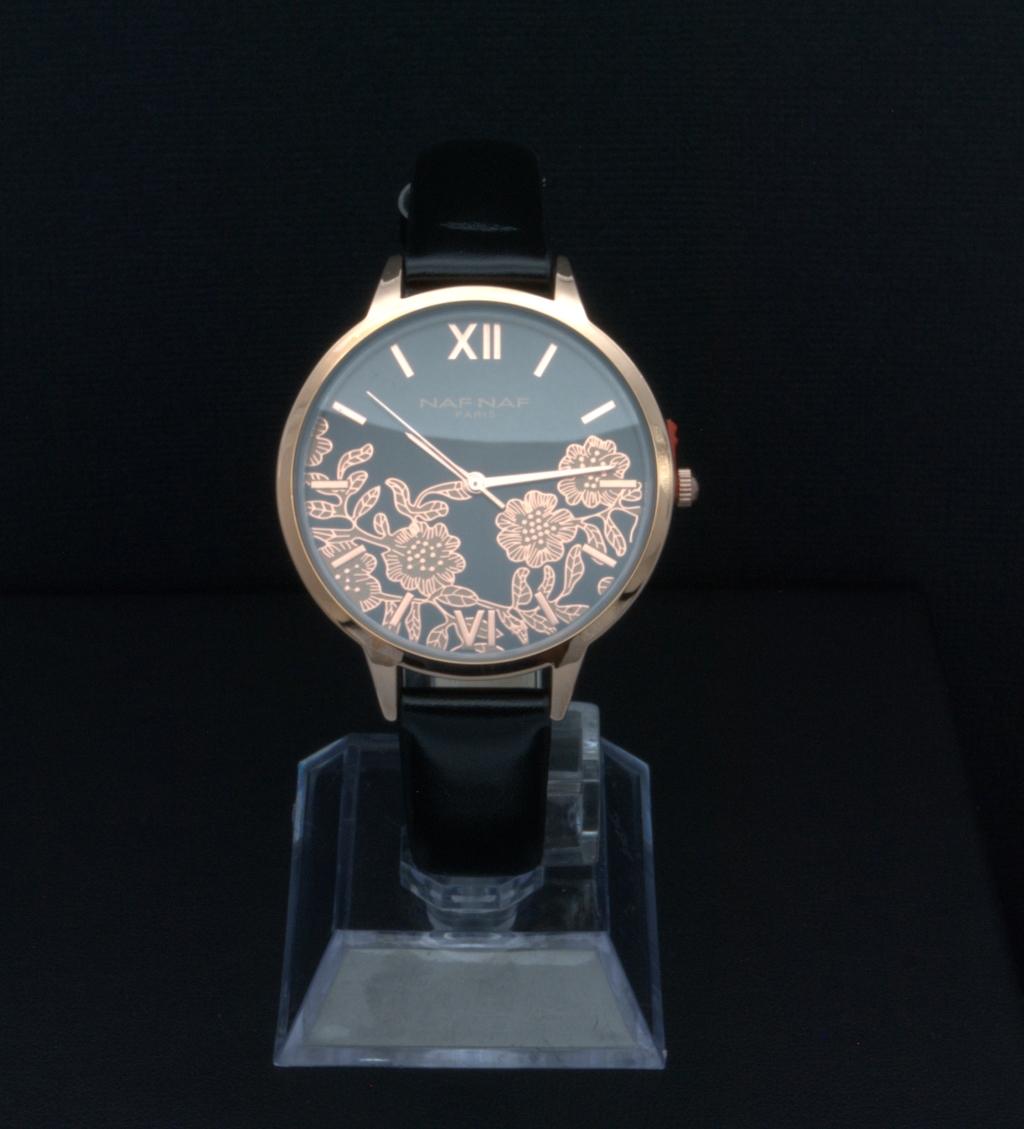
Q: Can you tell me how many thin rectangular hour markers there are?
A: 10